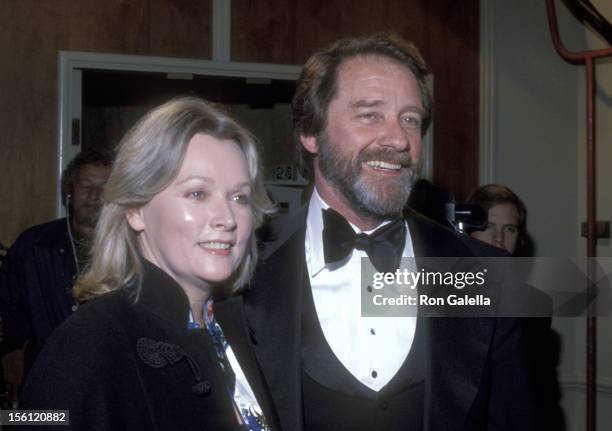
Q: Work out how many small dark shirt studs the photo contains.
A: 3